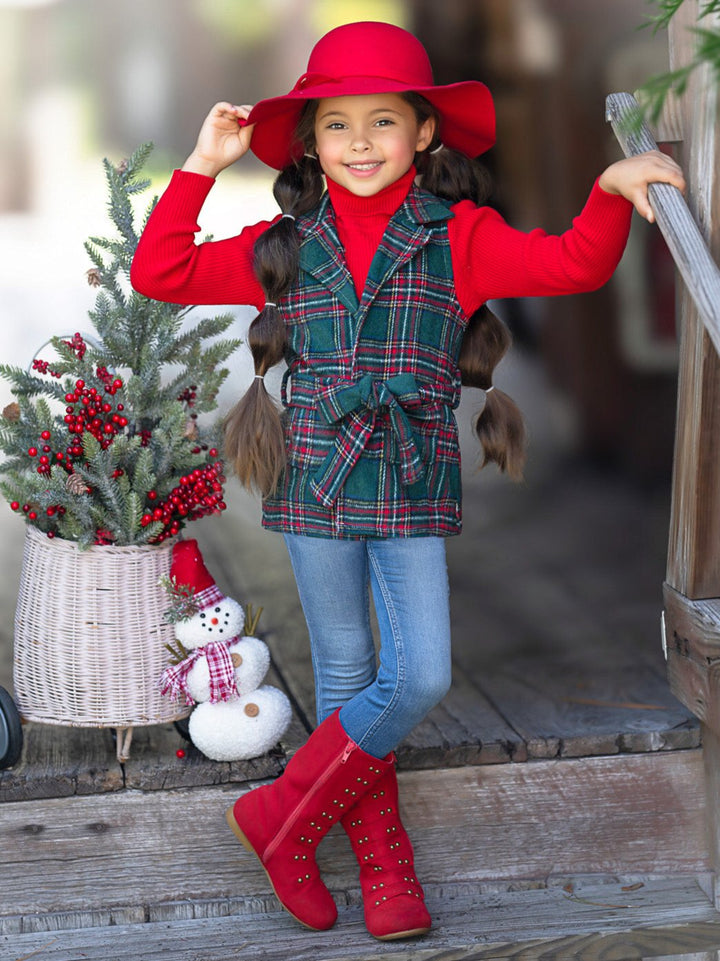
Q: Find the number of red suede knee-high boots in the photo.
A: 2